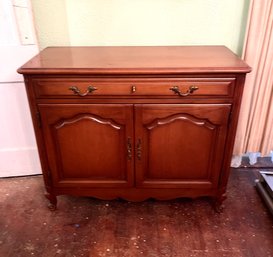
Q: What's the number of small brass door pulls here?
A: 2